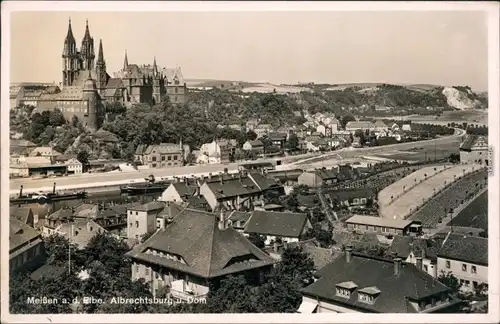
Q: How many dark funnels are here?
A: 2